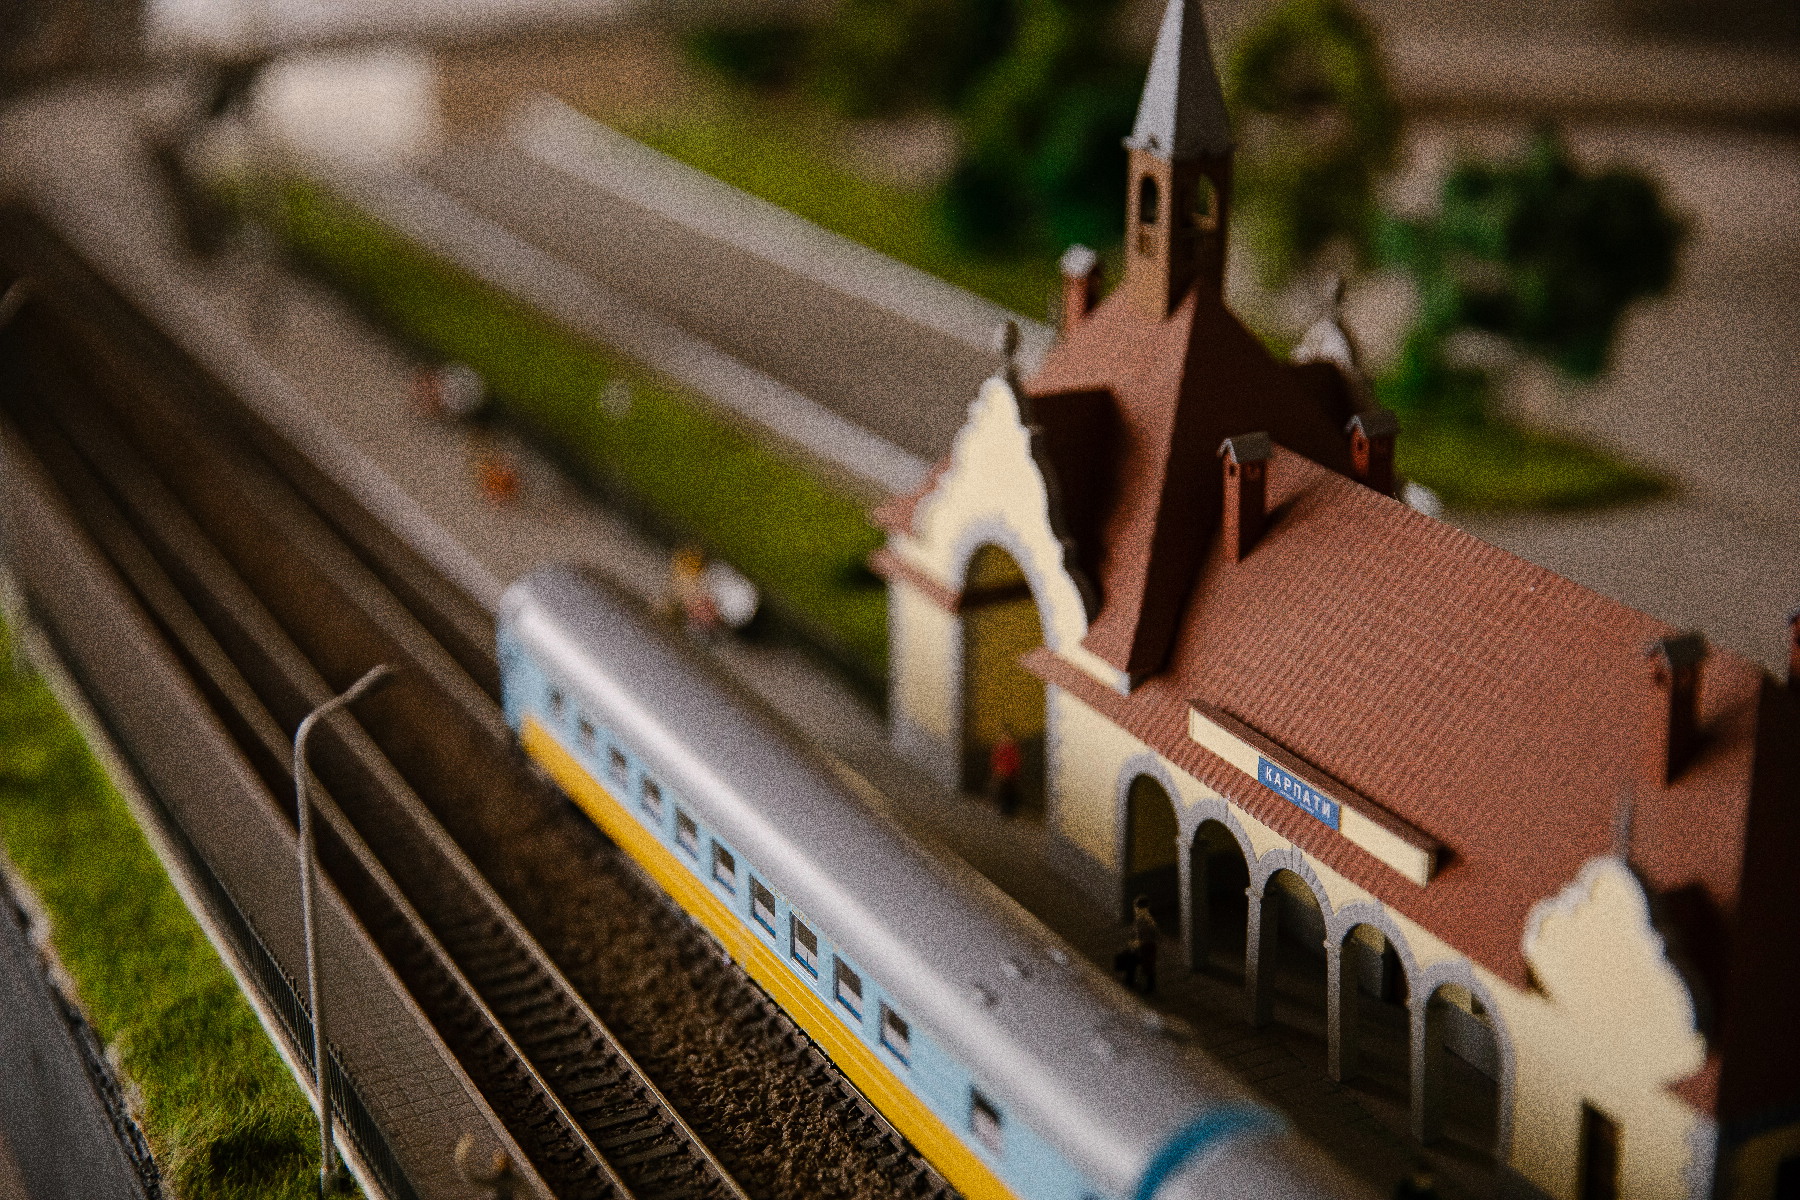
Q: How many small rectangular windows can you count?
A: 11